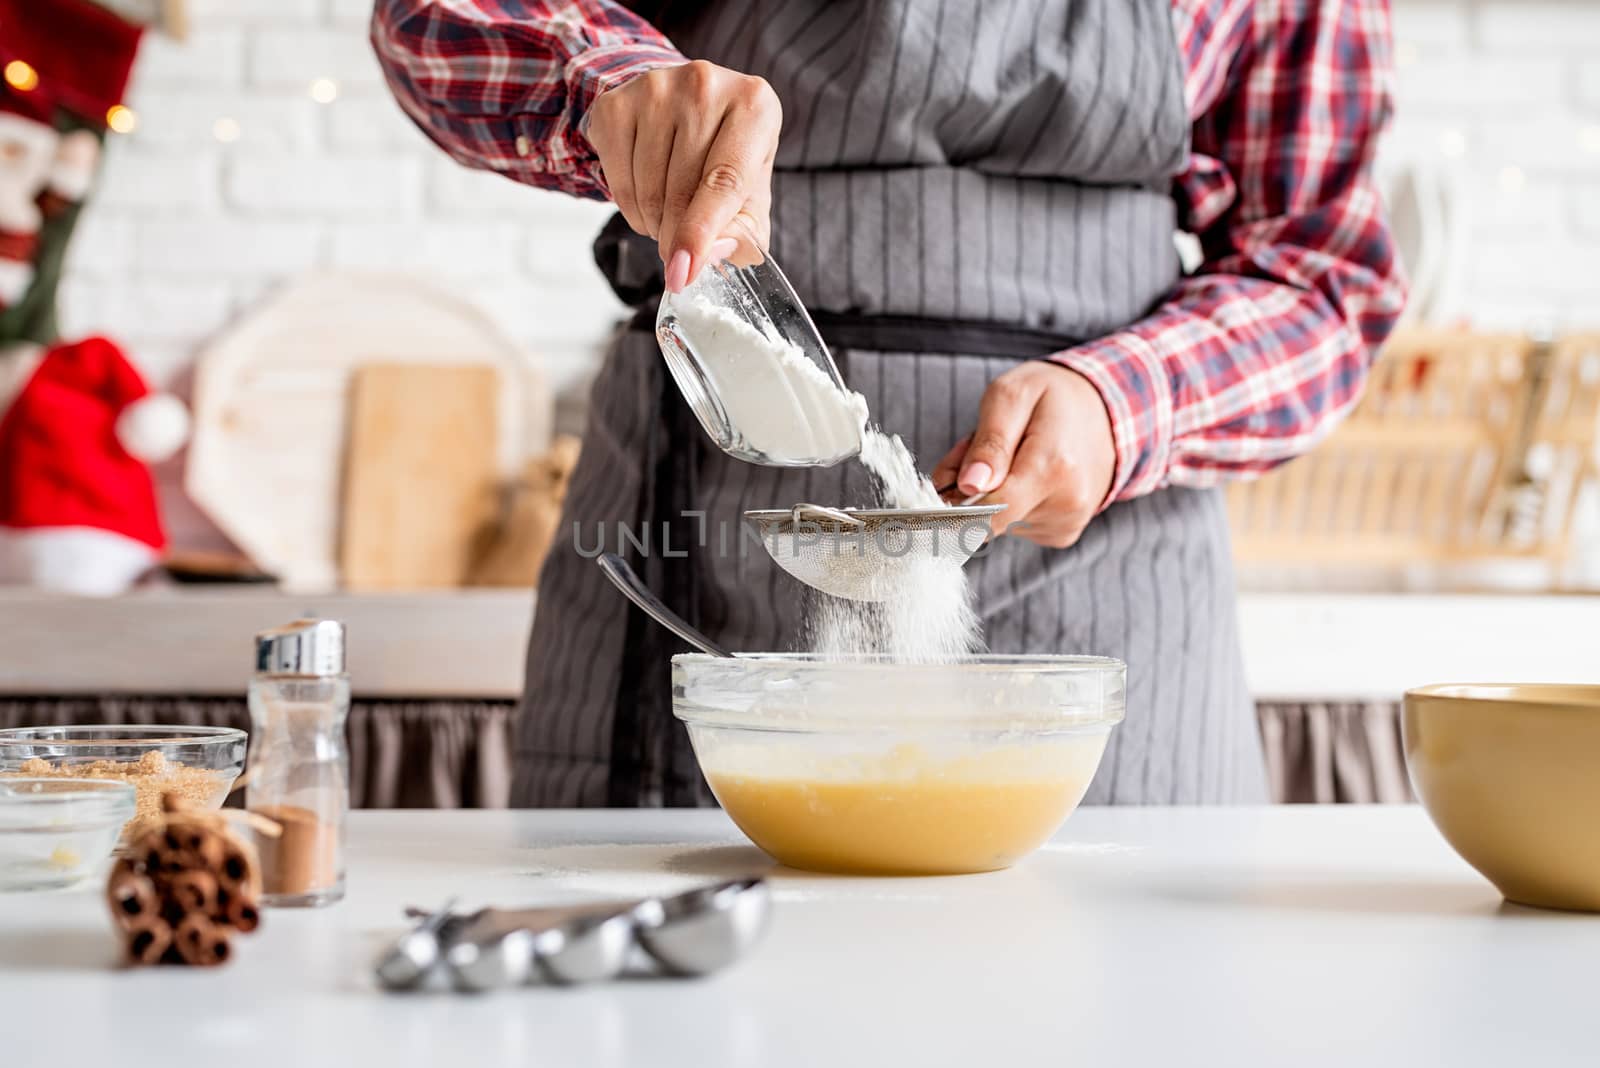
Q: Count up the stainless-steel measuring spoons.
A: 4